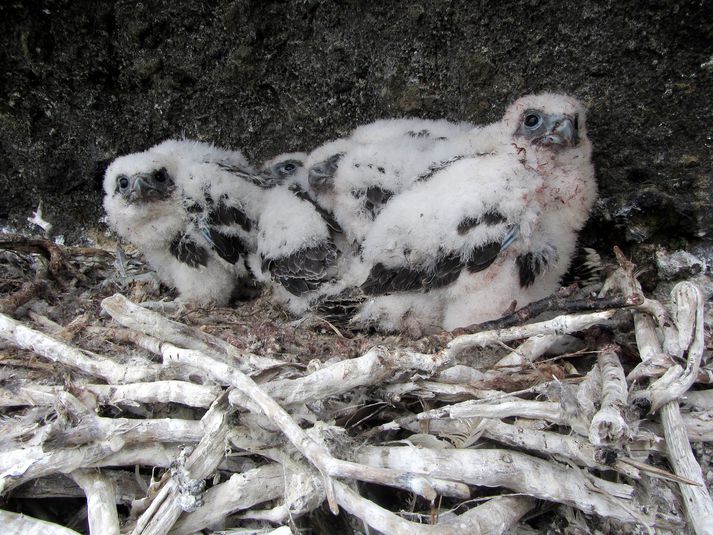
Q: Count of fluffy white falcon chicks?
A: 4